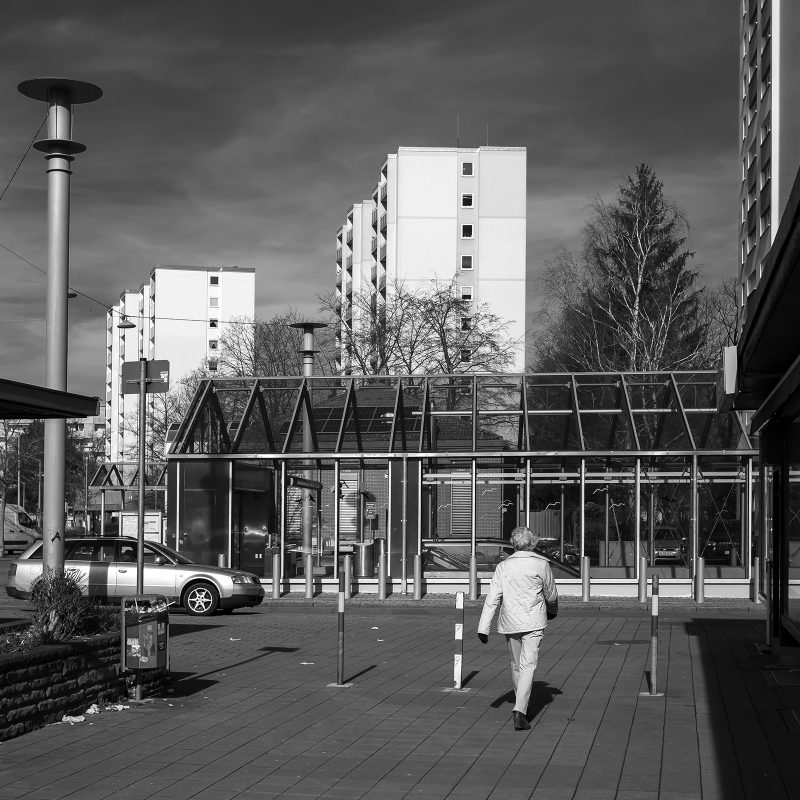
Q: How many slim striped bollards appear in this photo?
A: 3